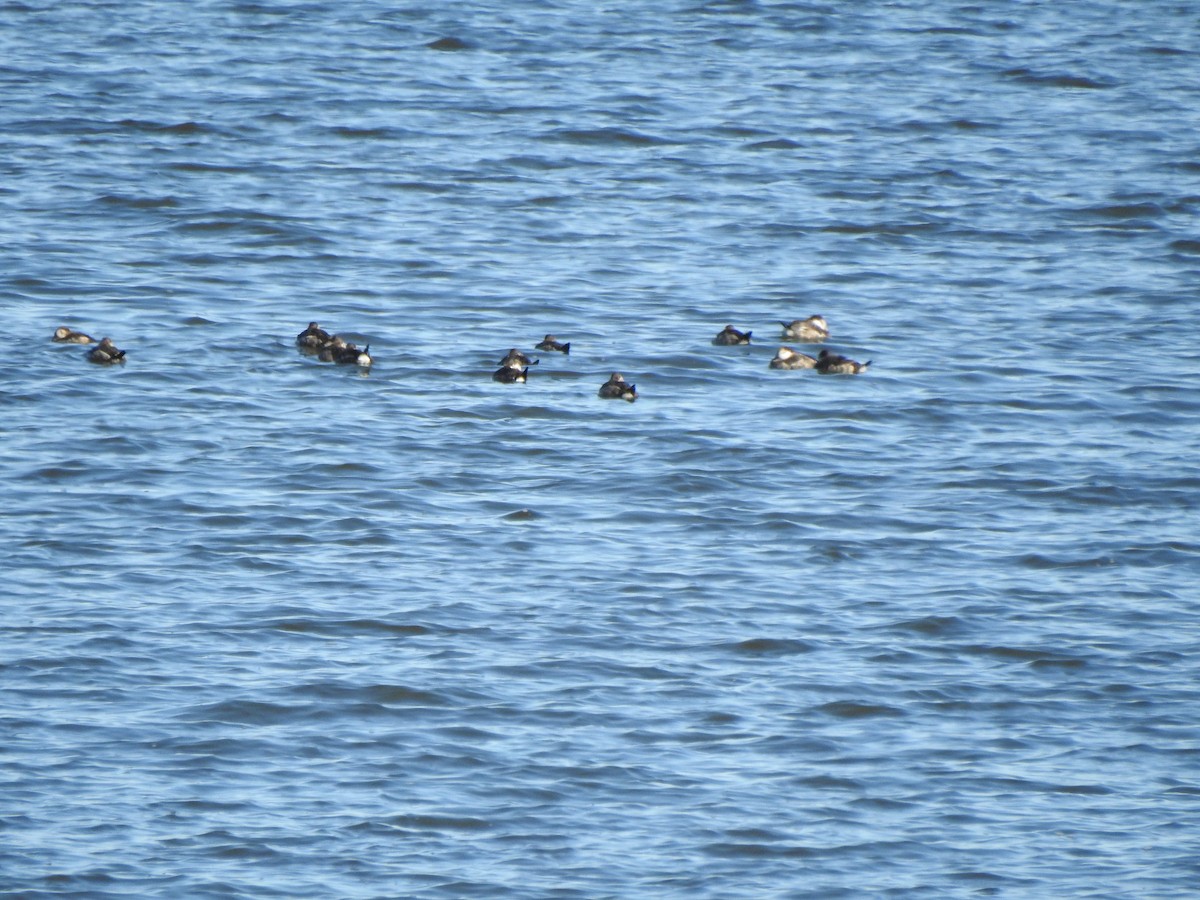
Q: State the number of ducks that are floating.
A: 13